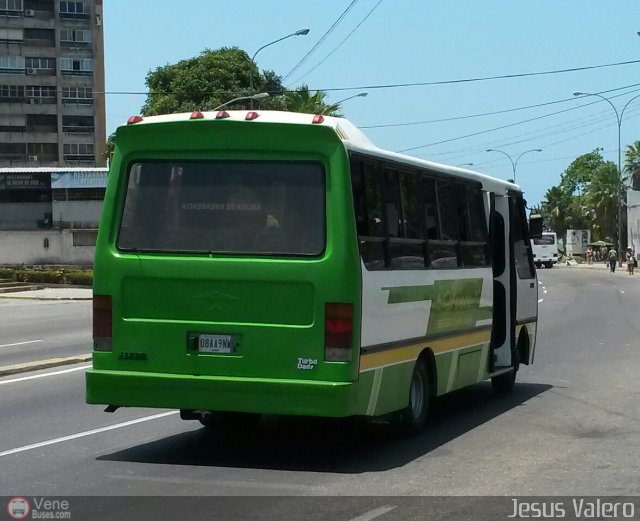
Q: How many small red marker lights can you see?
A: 5